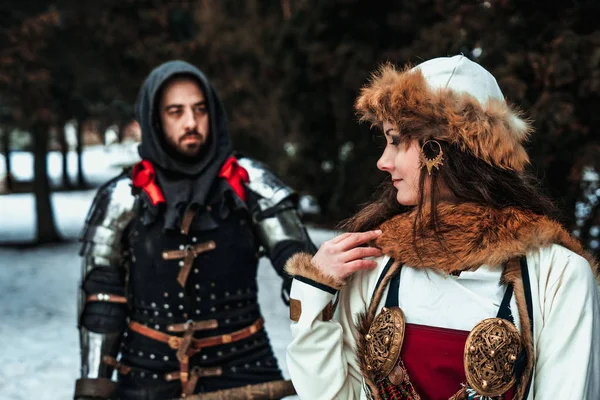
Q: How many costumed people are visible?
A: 2